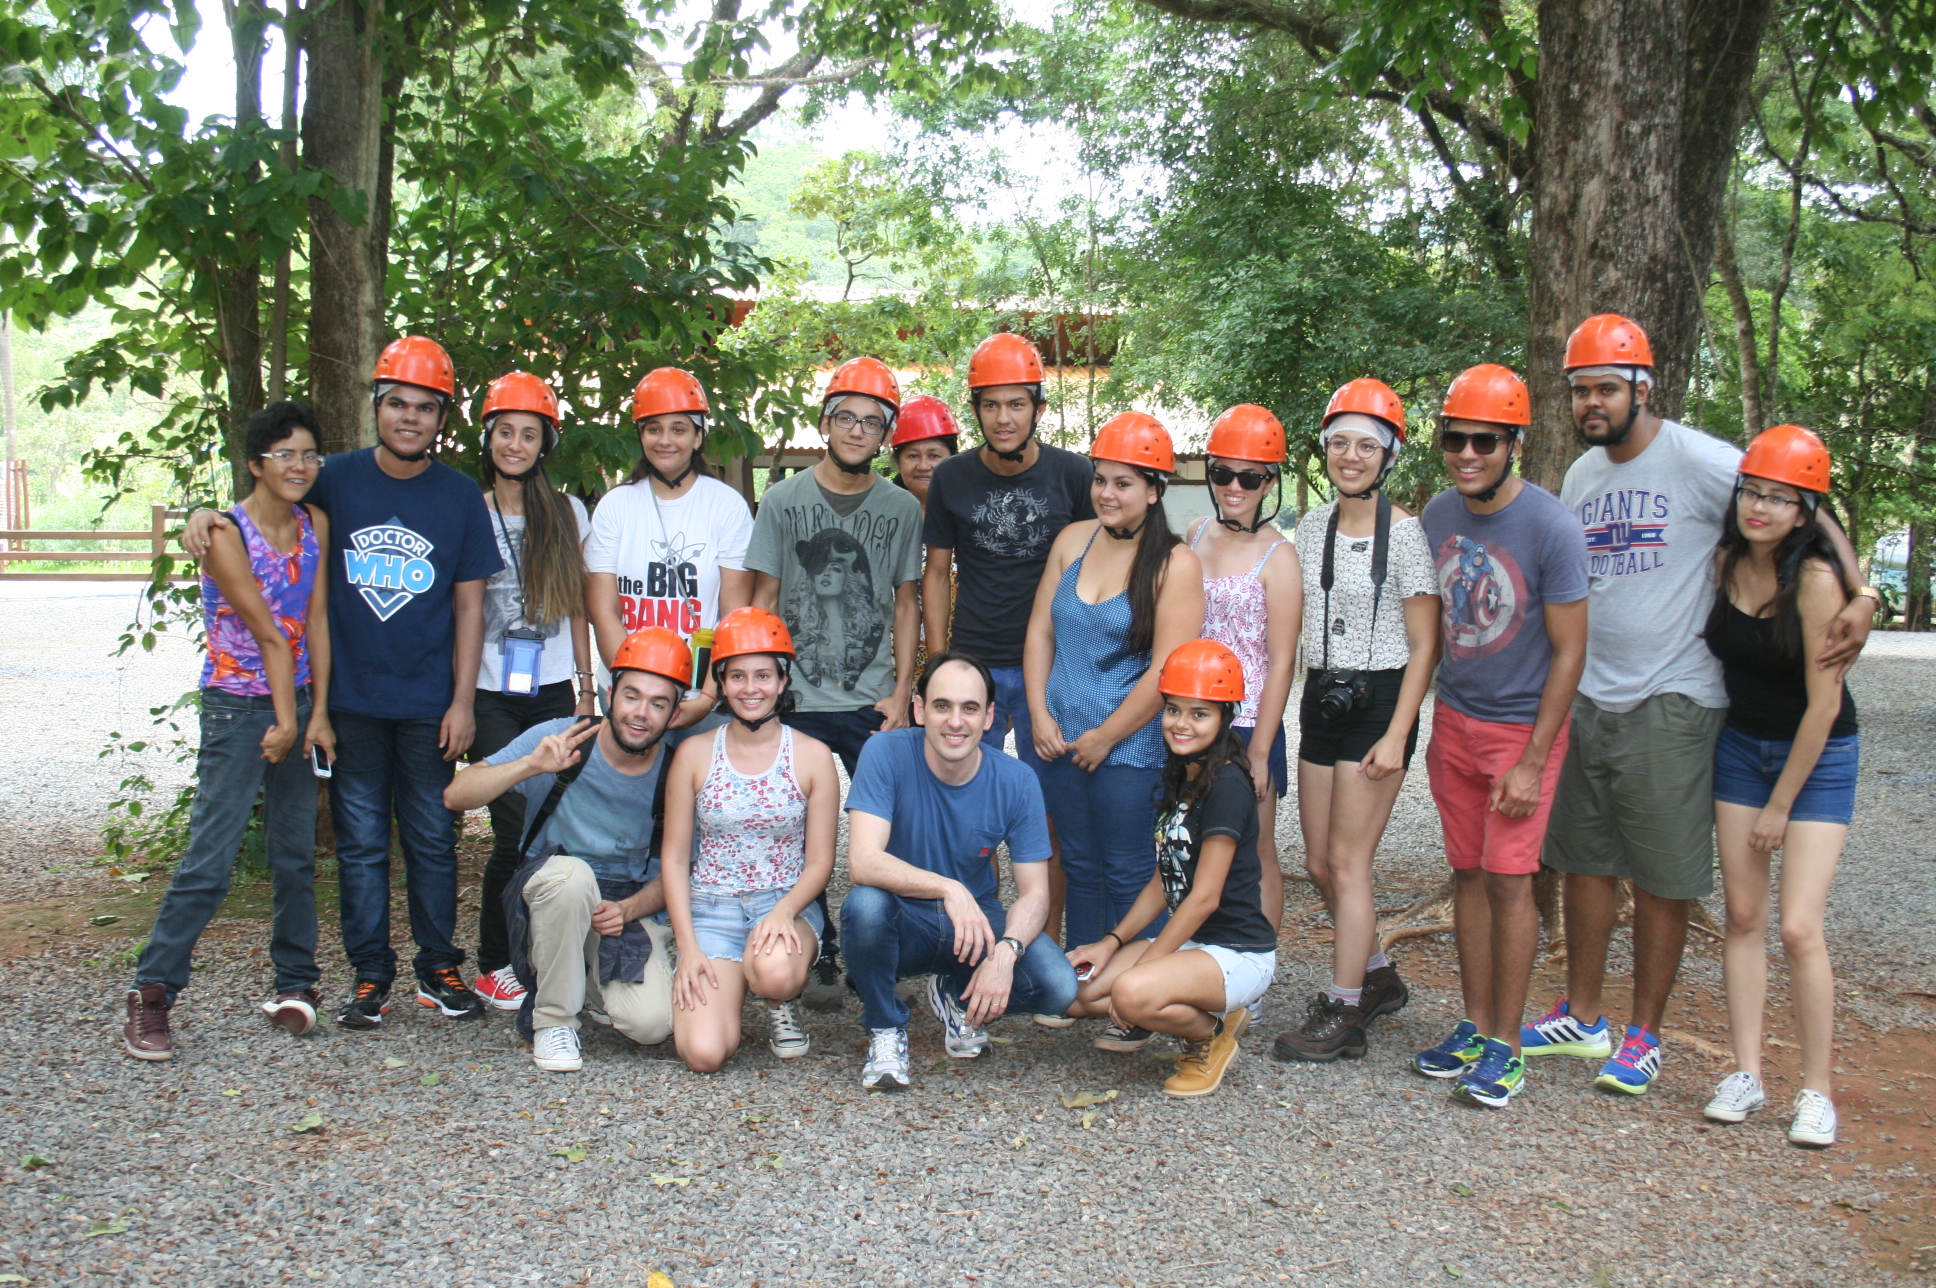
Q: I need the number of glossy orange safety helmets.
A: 14